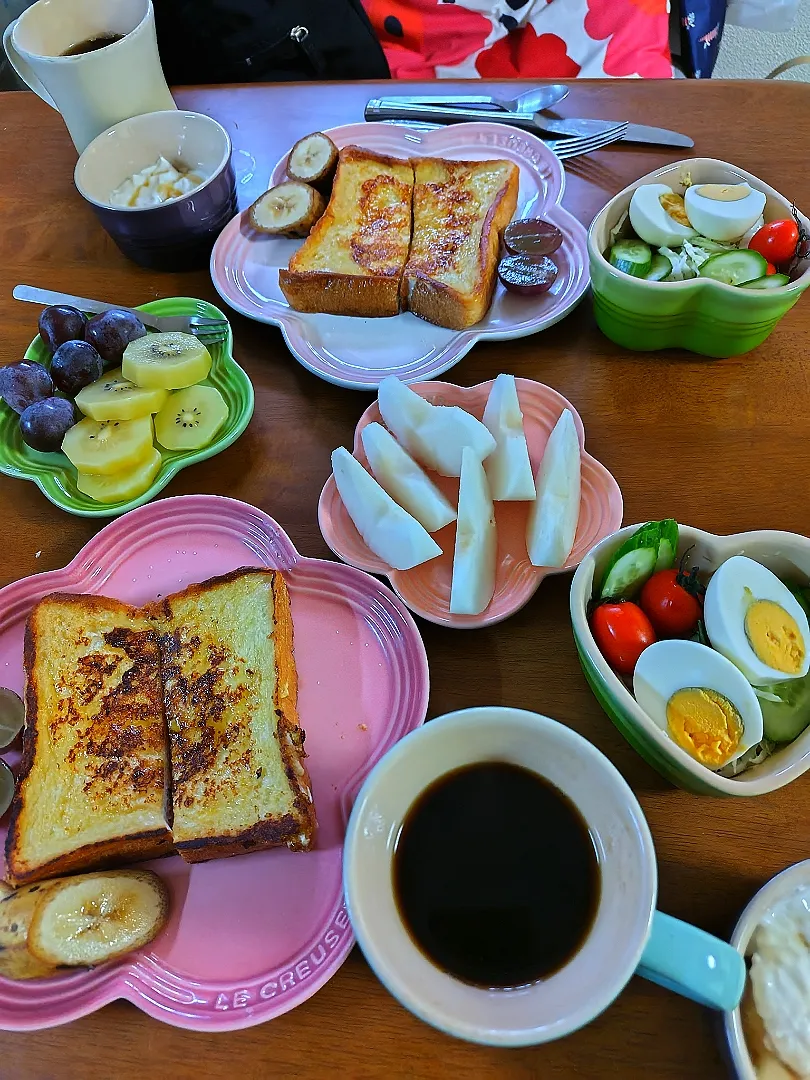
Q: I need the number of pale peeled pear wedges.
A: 6